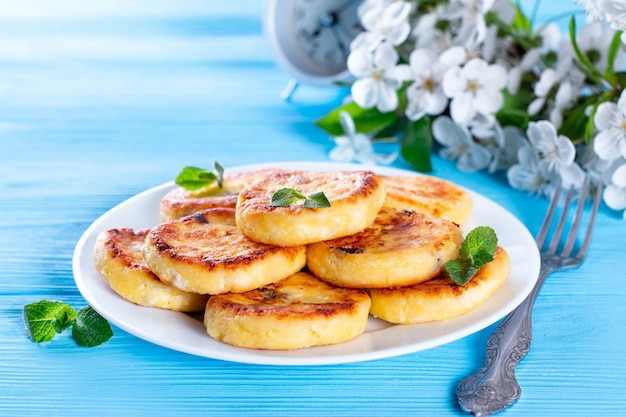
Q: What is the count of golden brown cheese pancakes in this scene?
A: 8